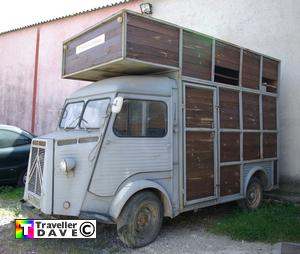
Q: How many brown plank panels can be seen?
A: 15